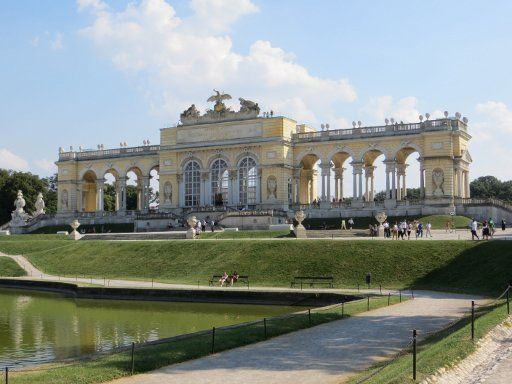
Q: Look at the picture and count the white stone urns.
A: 4